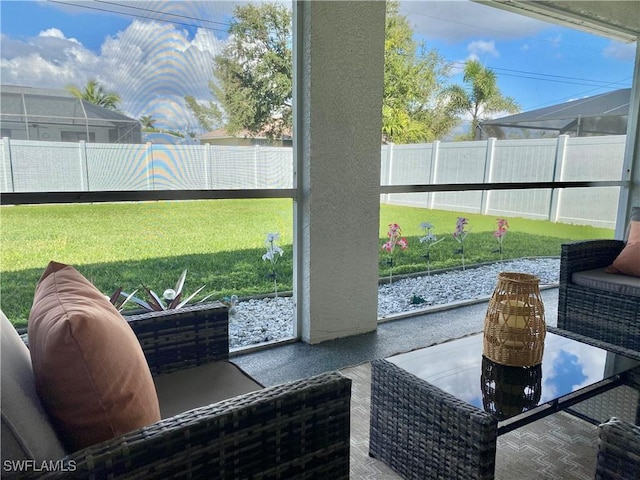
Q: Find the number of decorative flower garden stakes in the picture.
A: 5